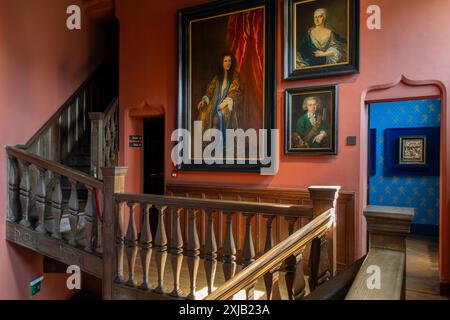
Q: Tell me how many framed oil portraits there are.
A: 3